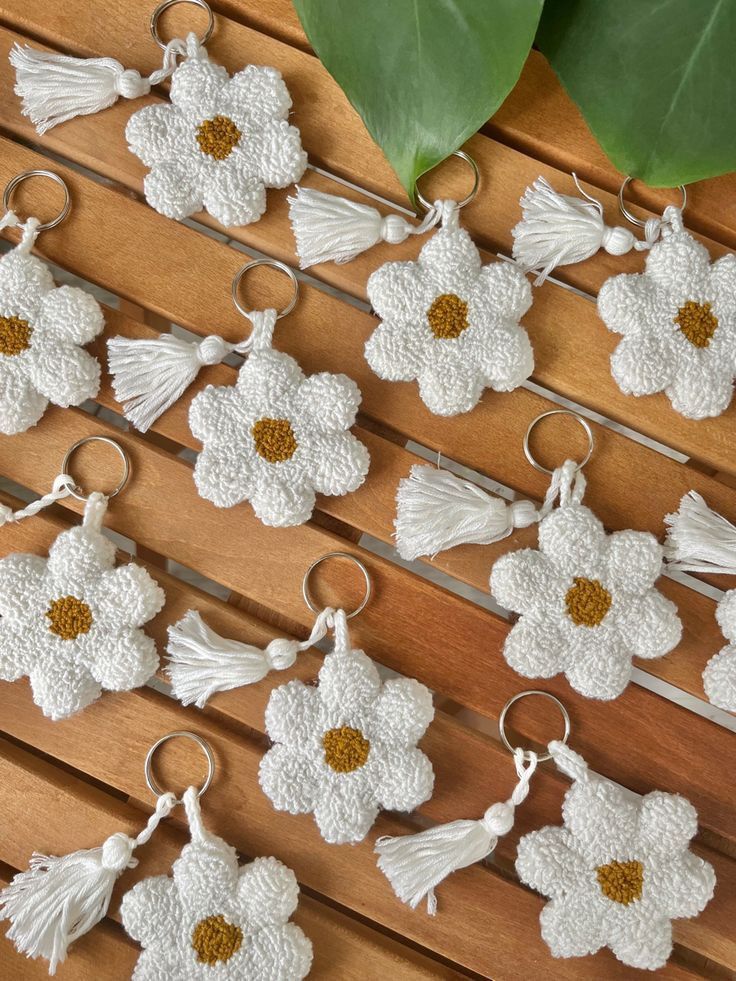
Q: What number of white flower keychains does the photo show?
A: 11